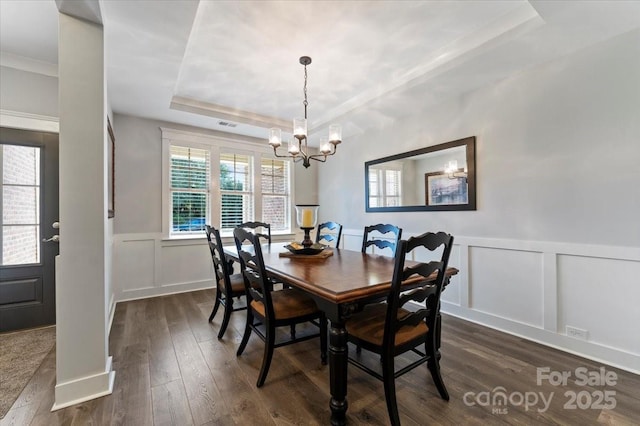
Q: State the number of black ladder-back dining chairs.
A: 6